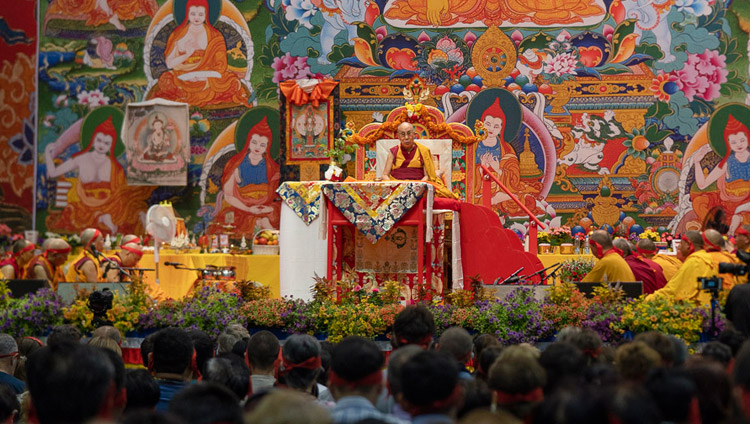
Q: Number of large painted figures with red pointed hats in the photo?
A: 5